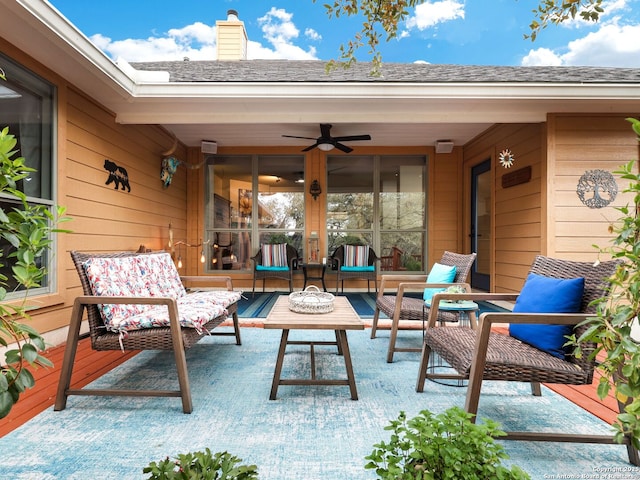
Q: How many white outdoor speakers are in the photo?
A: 2